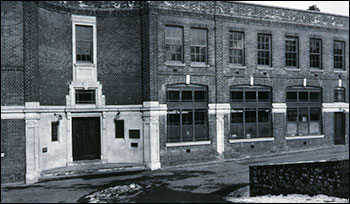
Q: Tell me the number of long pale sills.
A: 3